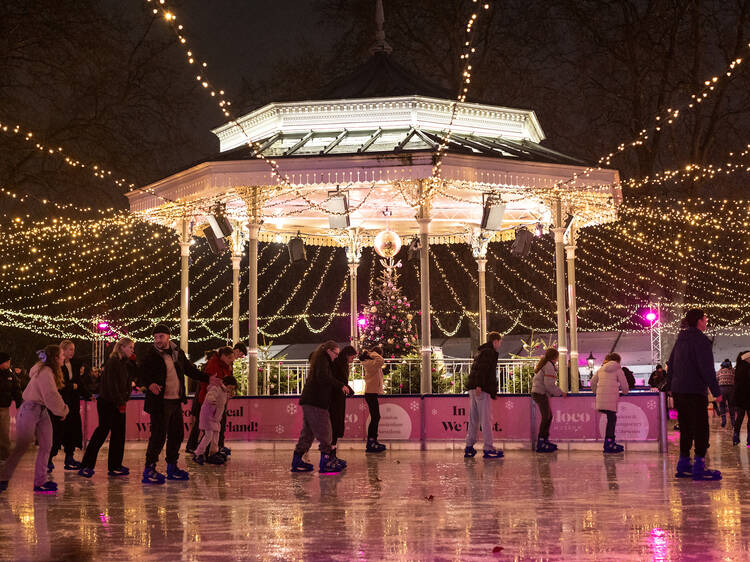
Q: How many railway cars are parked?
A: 0